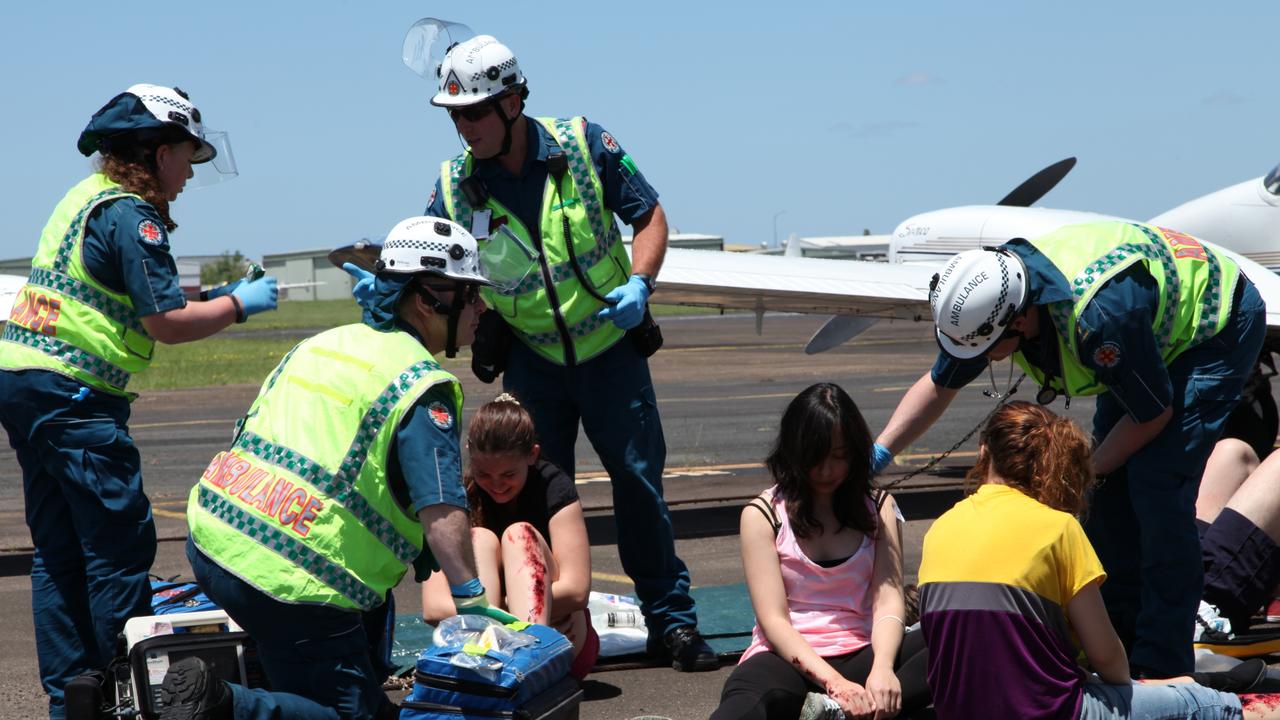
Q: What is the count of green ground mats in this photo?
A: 1